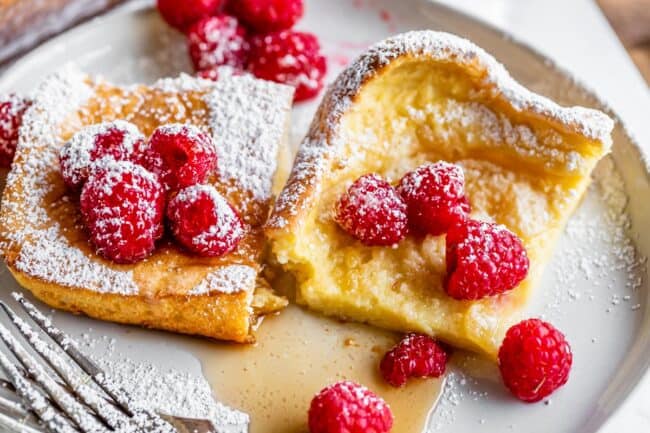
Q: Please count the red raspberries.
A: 15